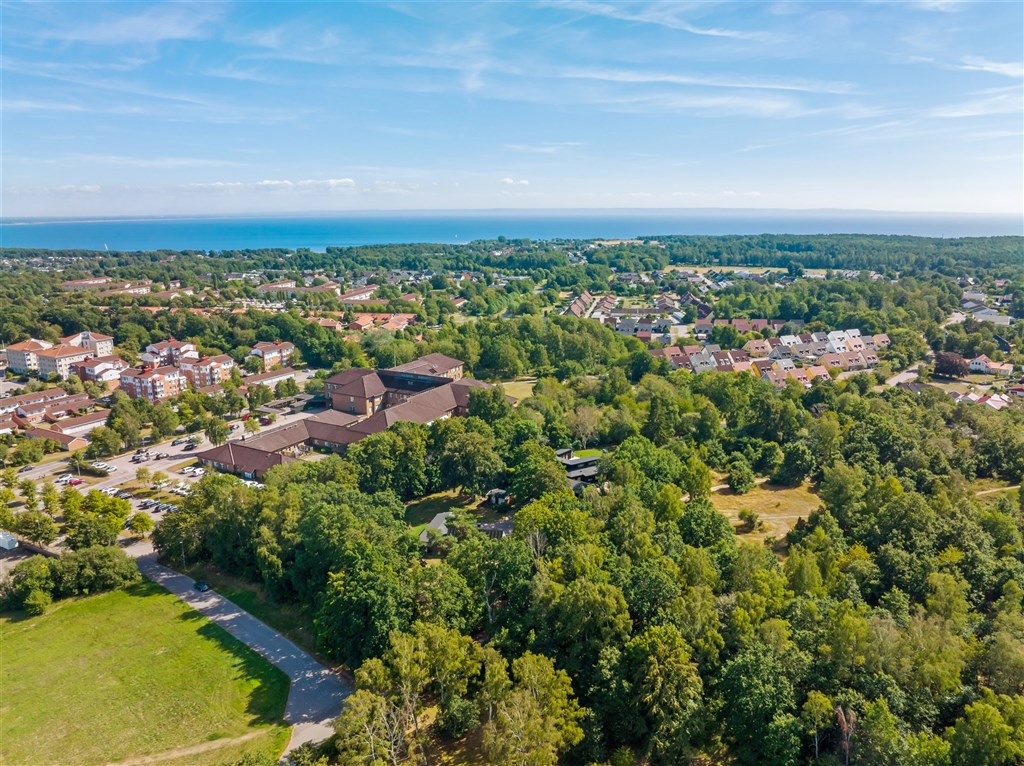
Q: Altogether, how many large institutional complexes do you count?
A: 1